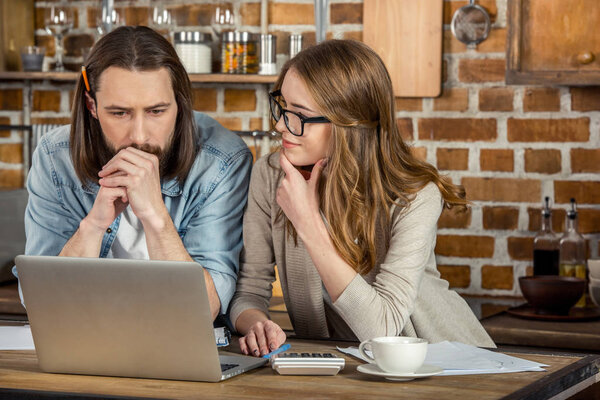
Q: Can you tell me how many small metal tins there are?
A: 2